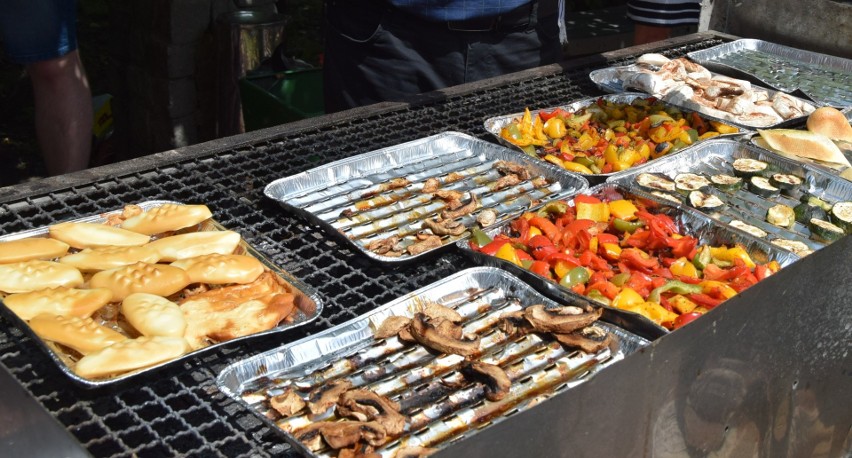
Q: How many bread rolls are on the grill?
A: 12